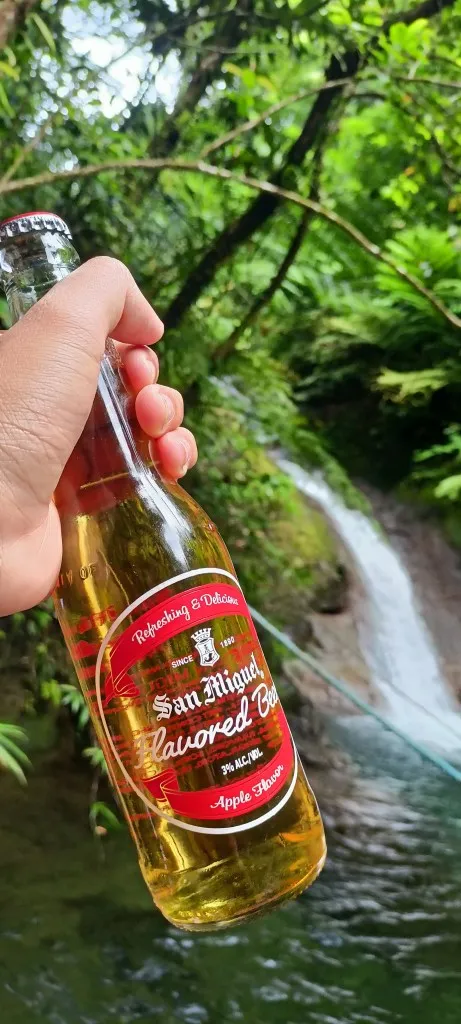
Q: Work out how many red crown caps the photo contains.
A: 1